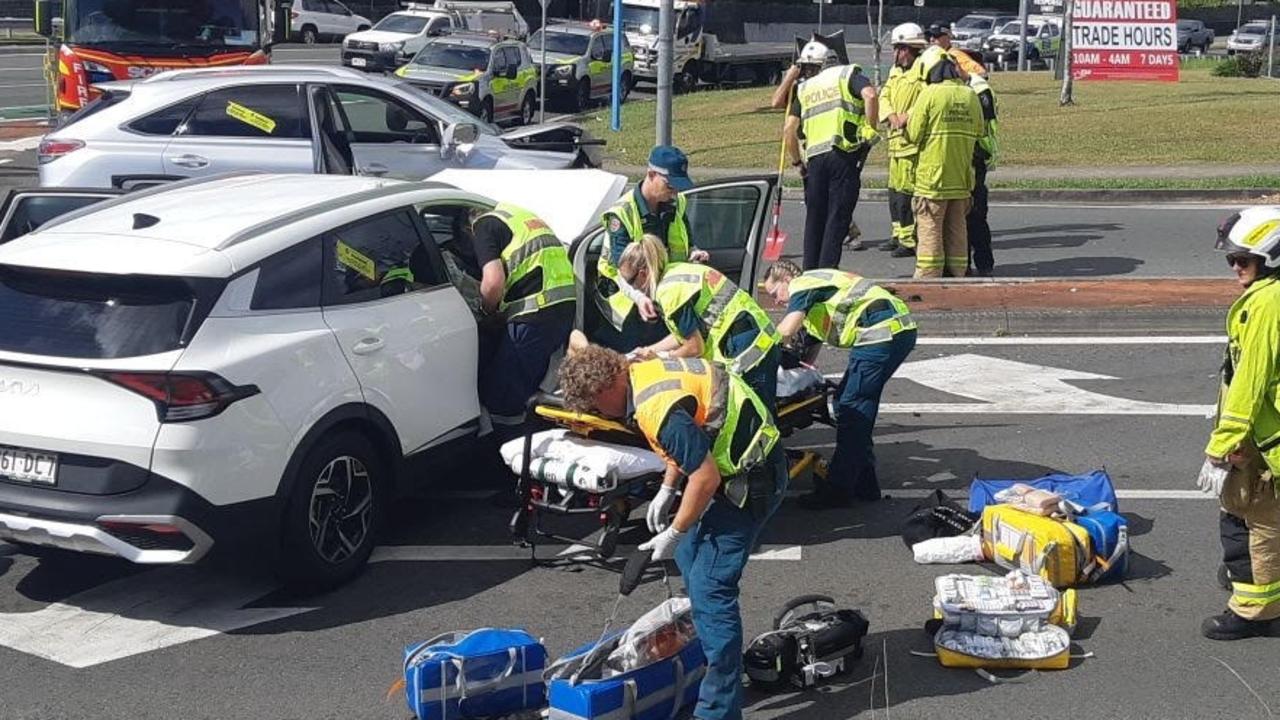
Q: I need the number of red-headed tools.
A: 1